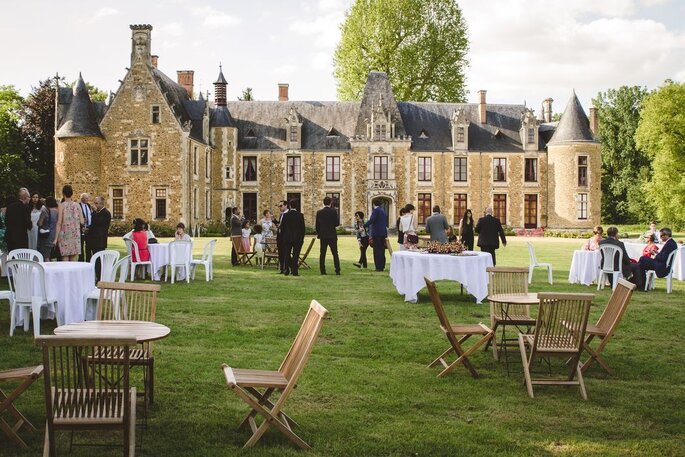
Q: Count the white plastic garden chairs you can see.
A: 11